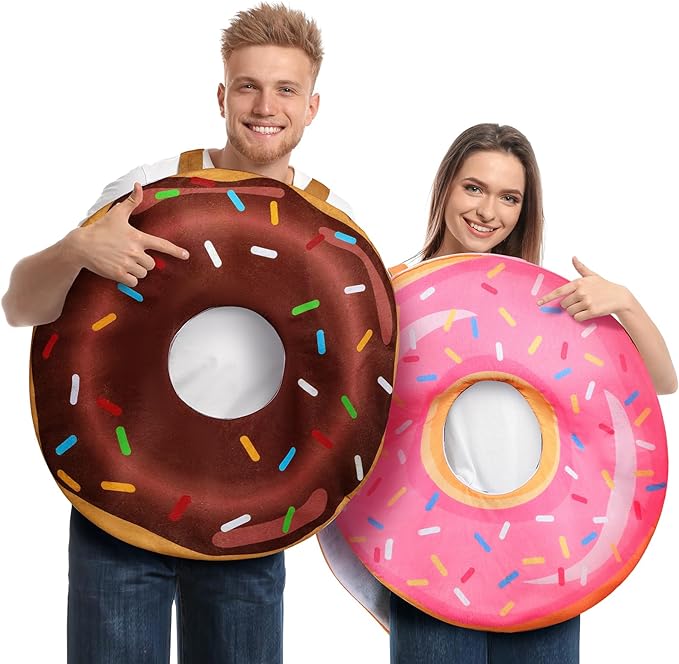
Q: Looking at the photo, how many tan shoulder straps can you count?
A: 2